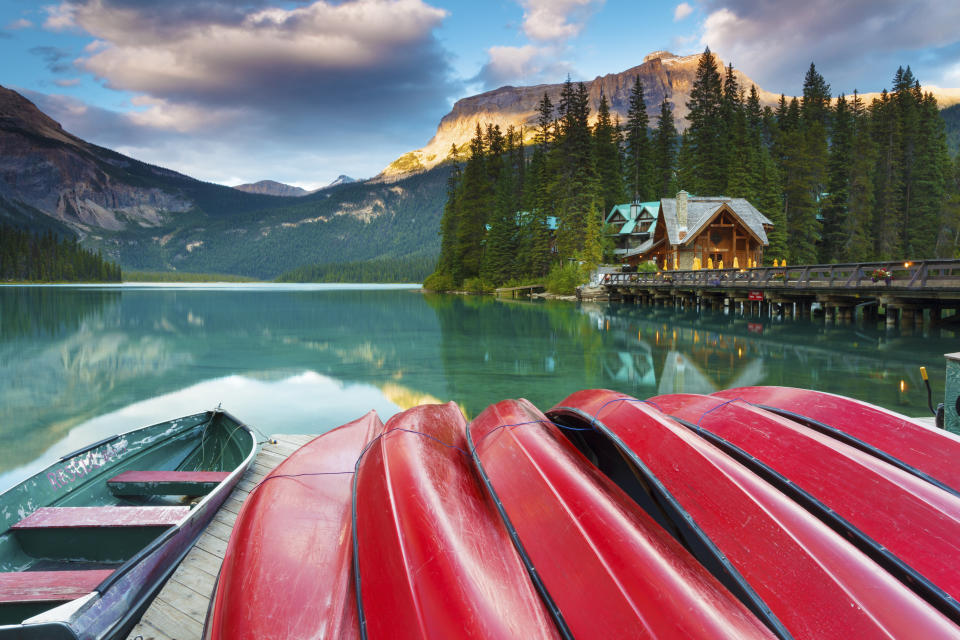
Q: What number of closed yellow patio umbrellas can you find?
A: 11